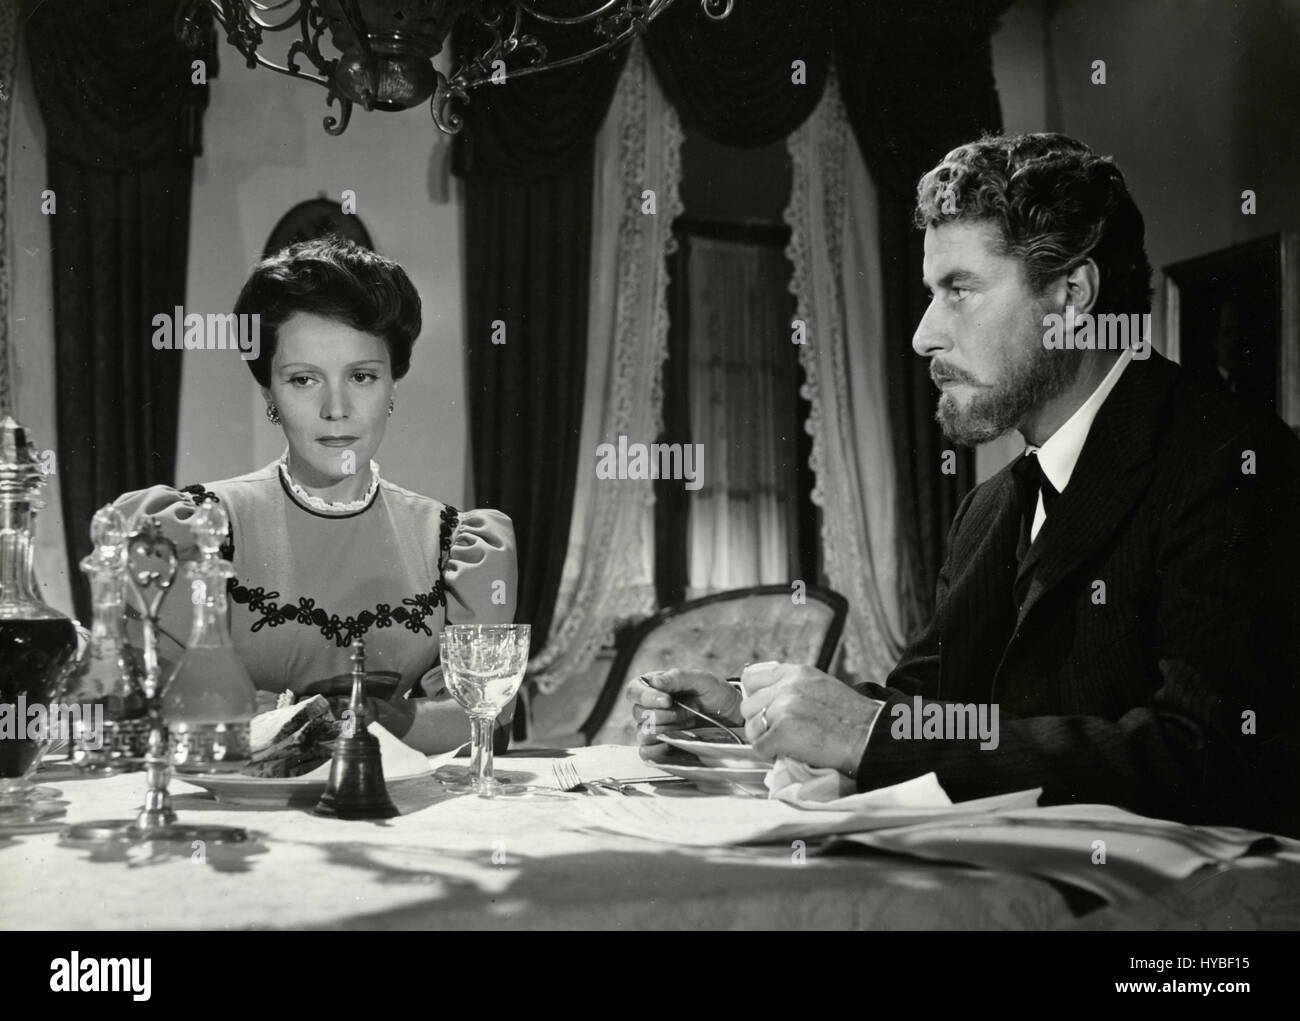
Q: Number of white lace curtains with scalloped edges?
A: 2